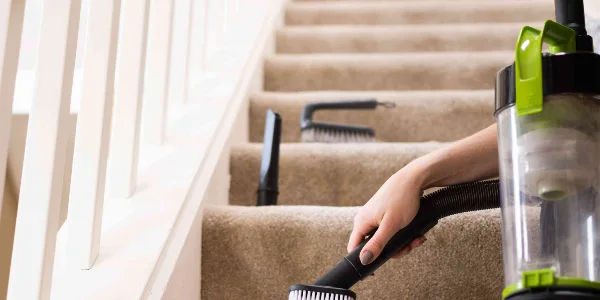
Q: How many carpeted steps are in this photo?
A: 6